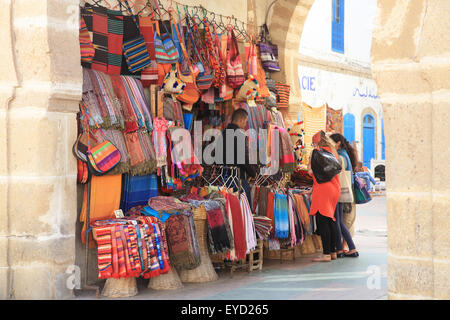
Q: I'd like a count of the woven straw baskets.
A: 3